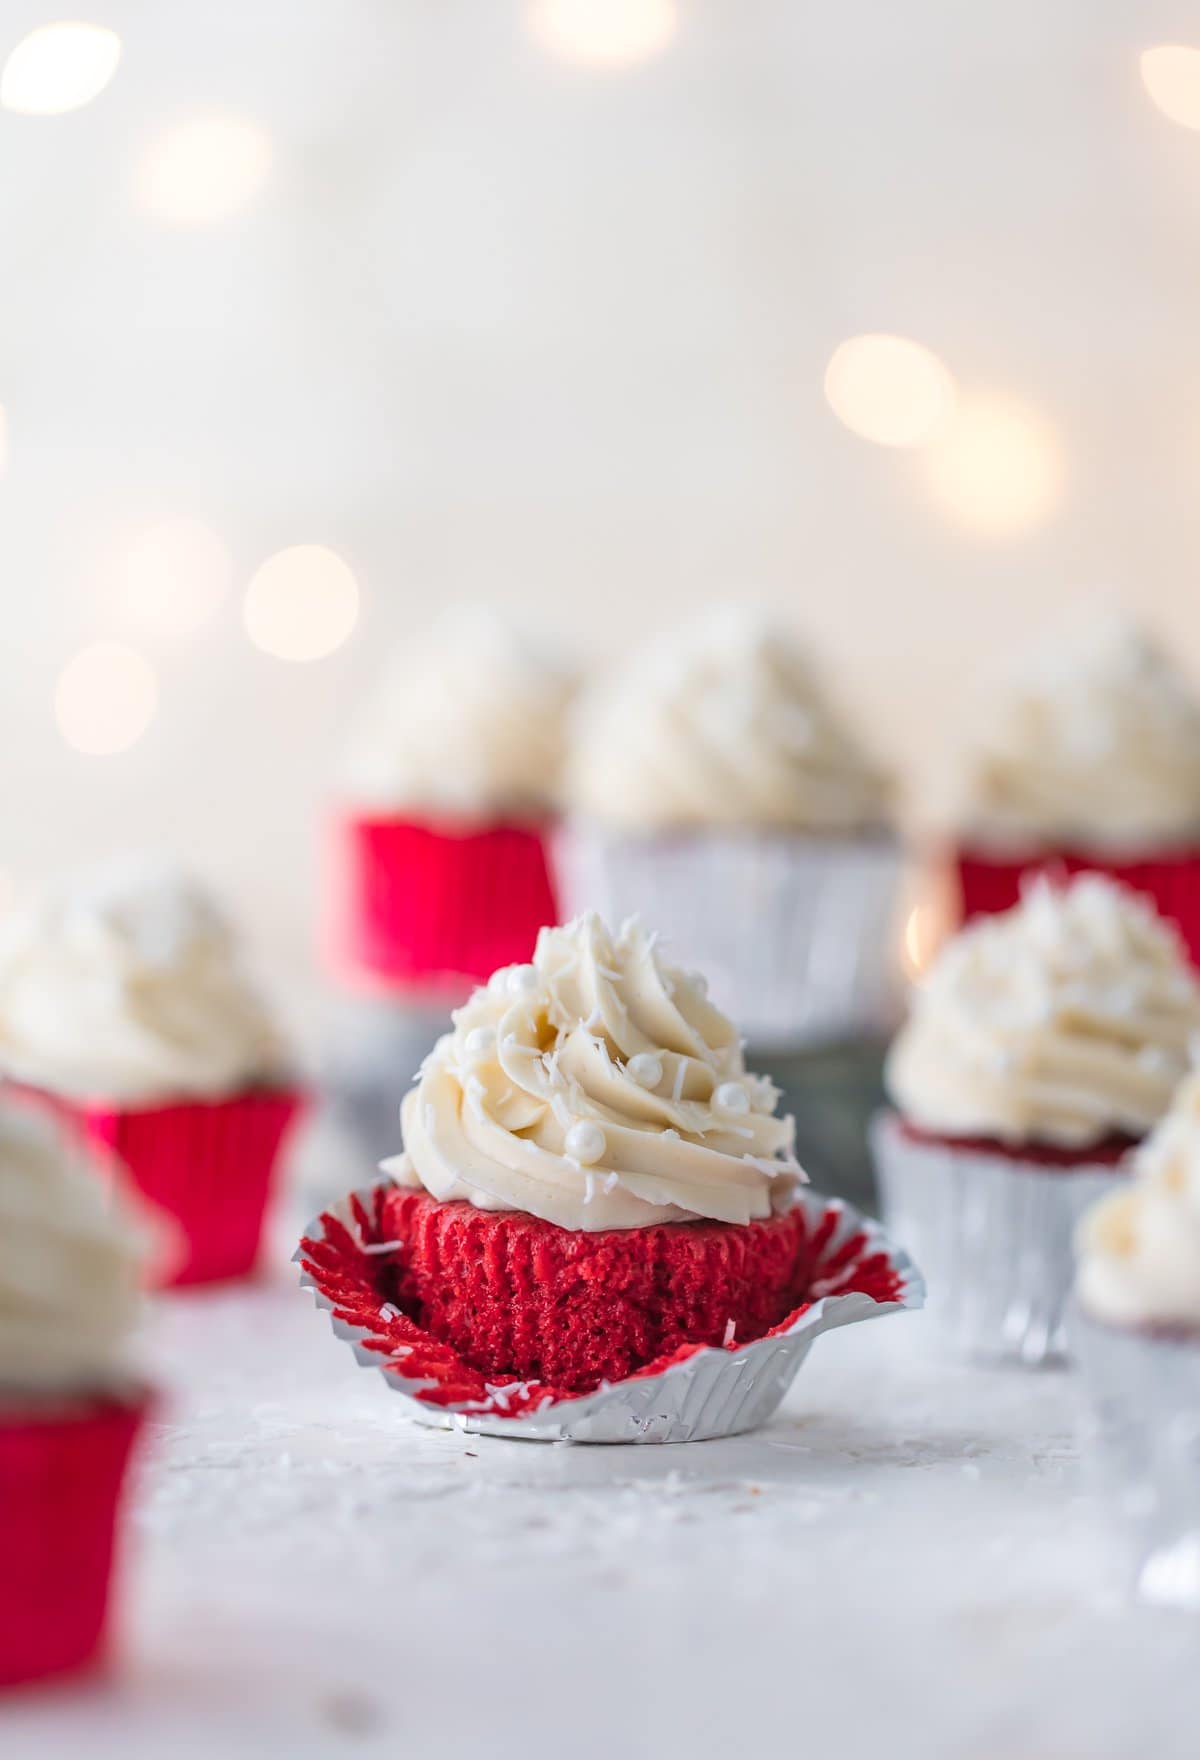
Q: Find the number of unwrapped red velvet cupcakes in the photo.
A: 1